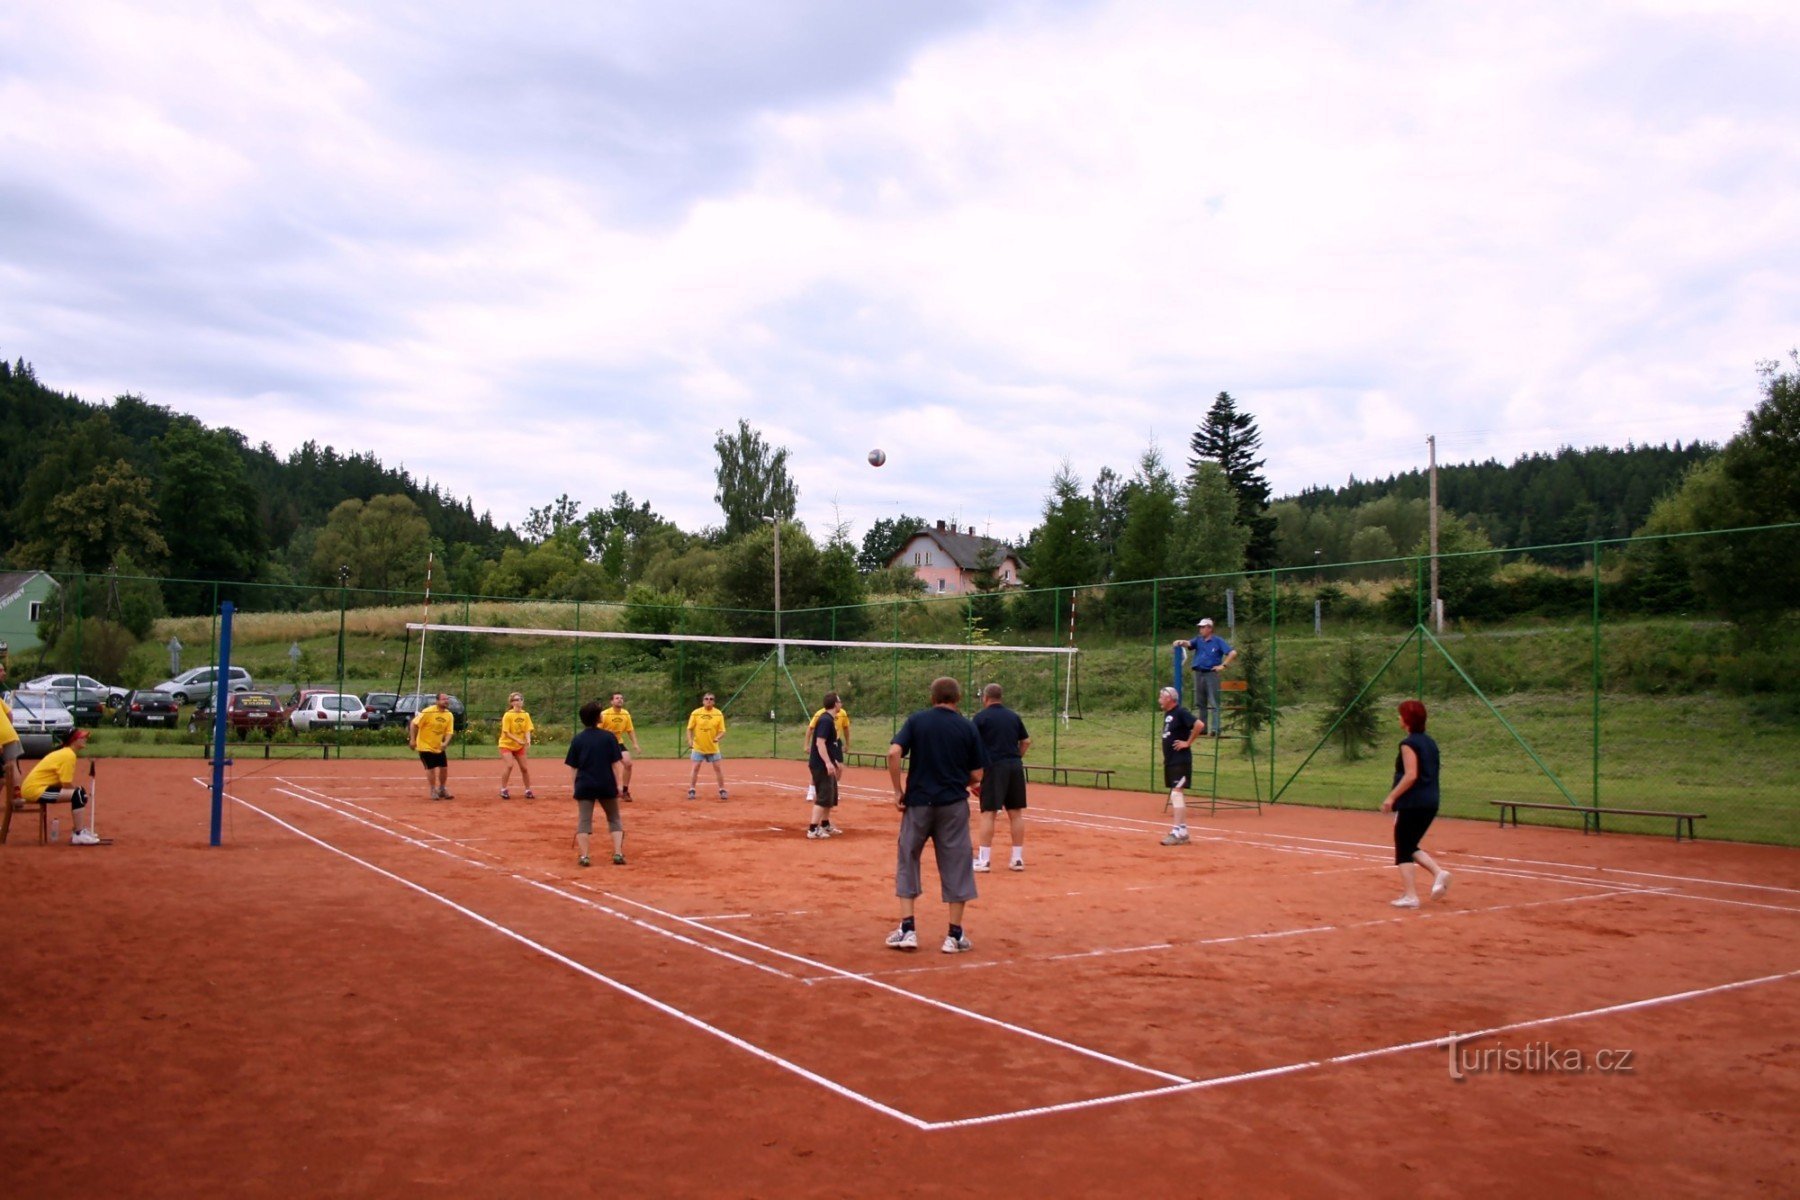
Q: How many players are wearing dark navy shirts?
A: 6